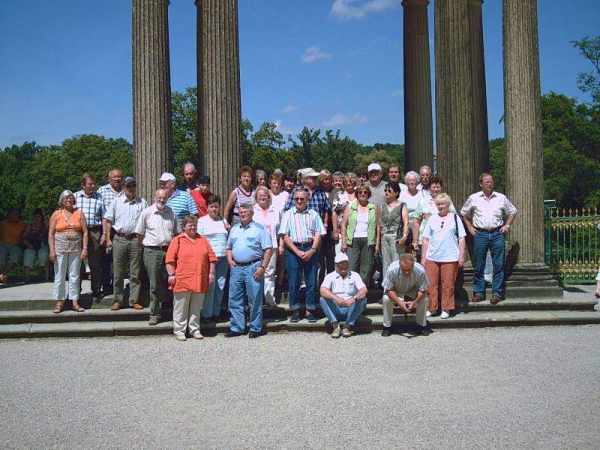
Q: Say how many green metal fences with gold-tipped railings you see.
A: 1